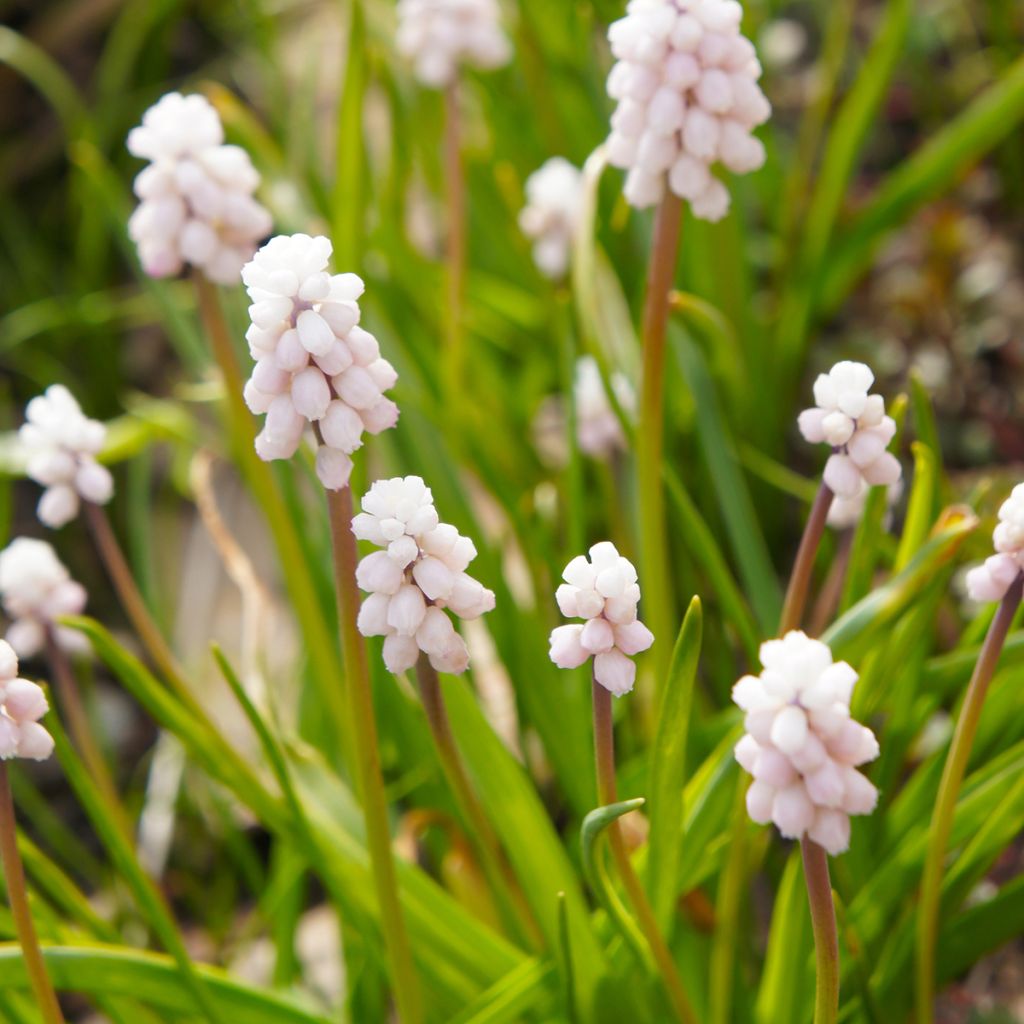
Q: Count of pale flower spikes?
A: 14